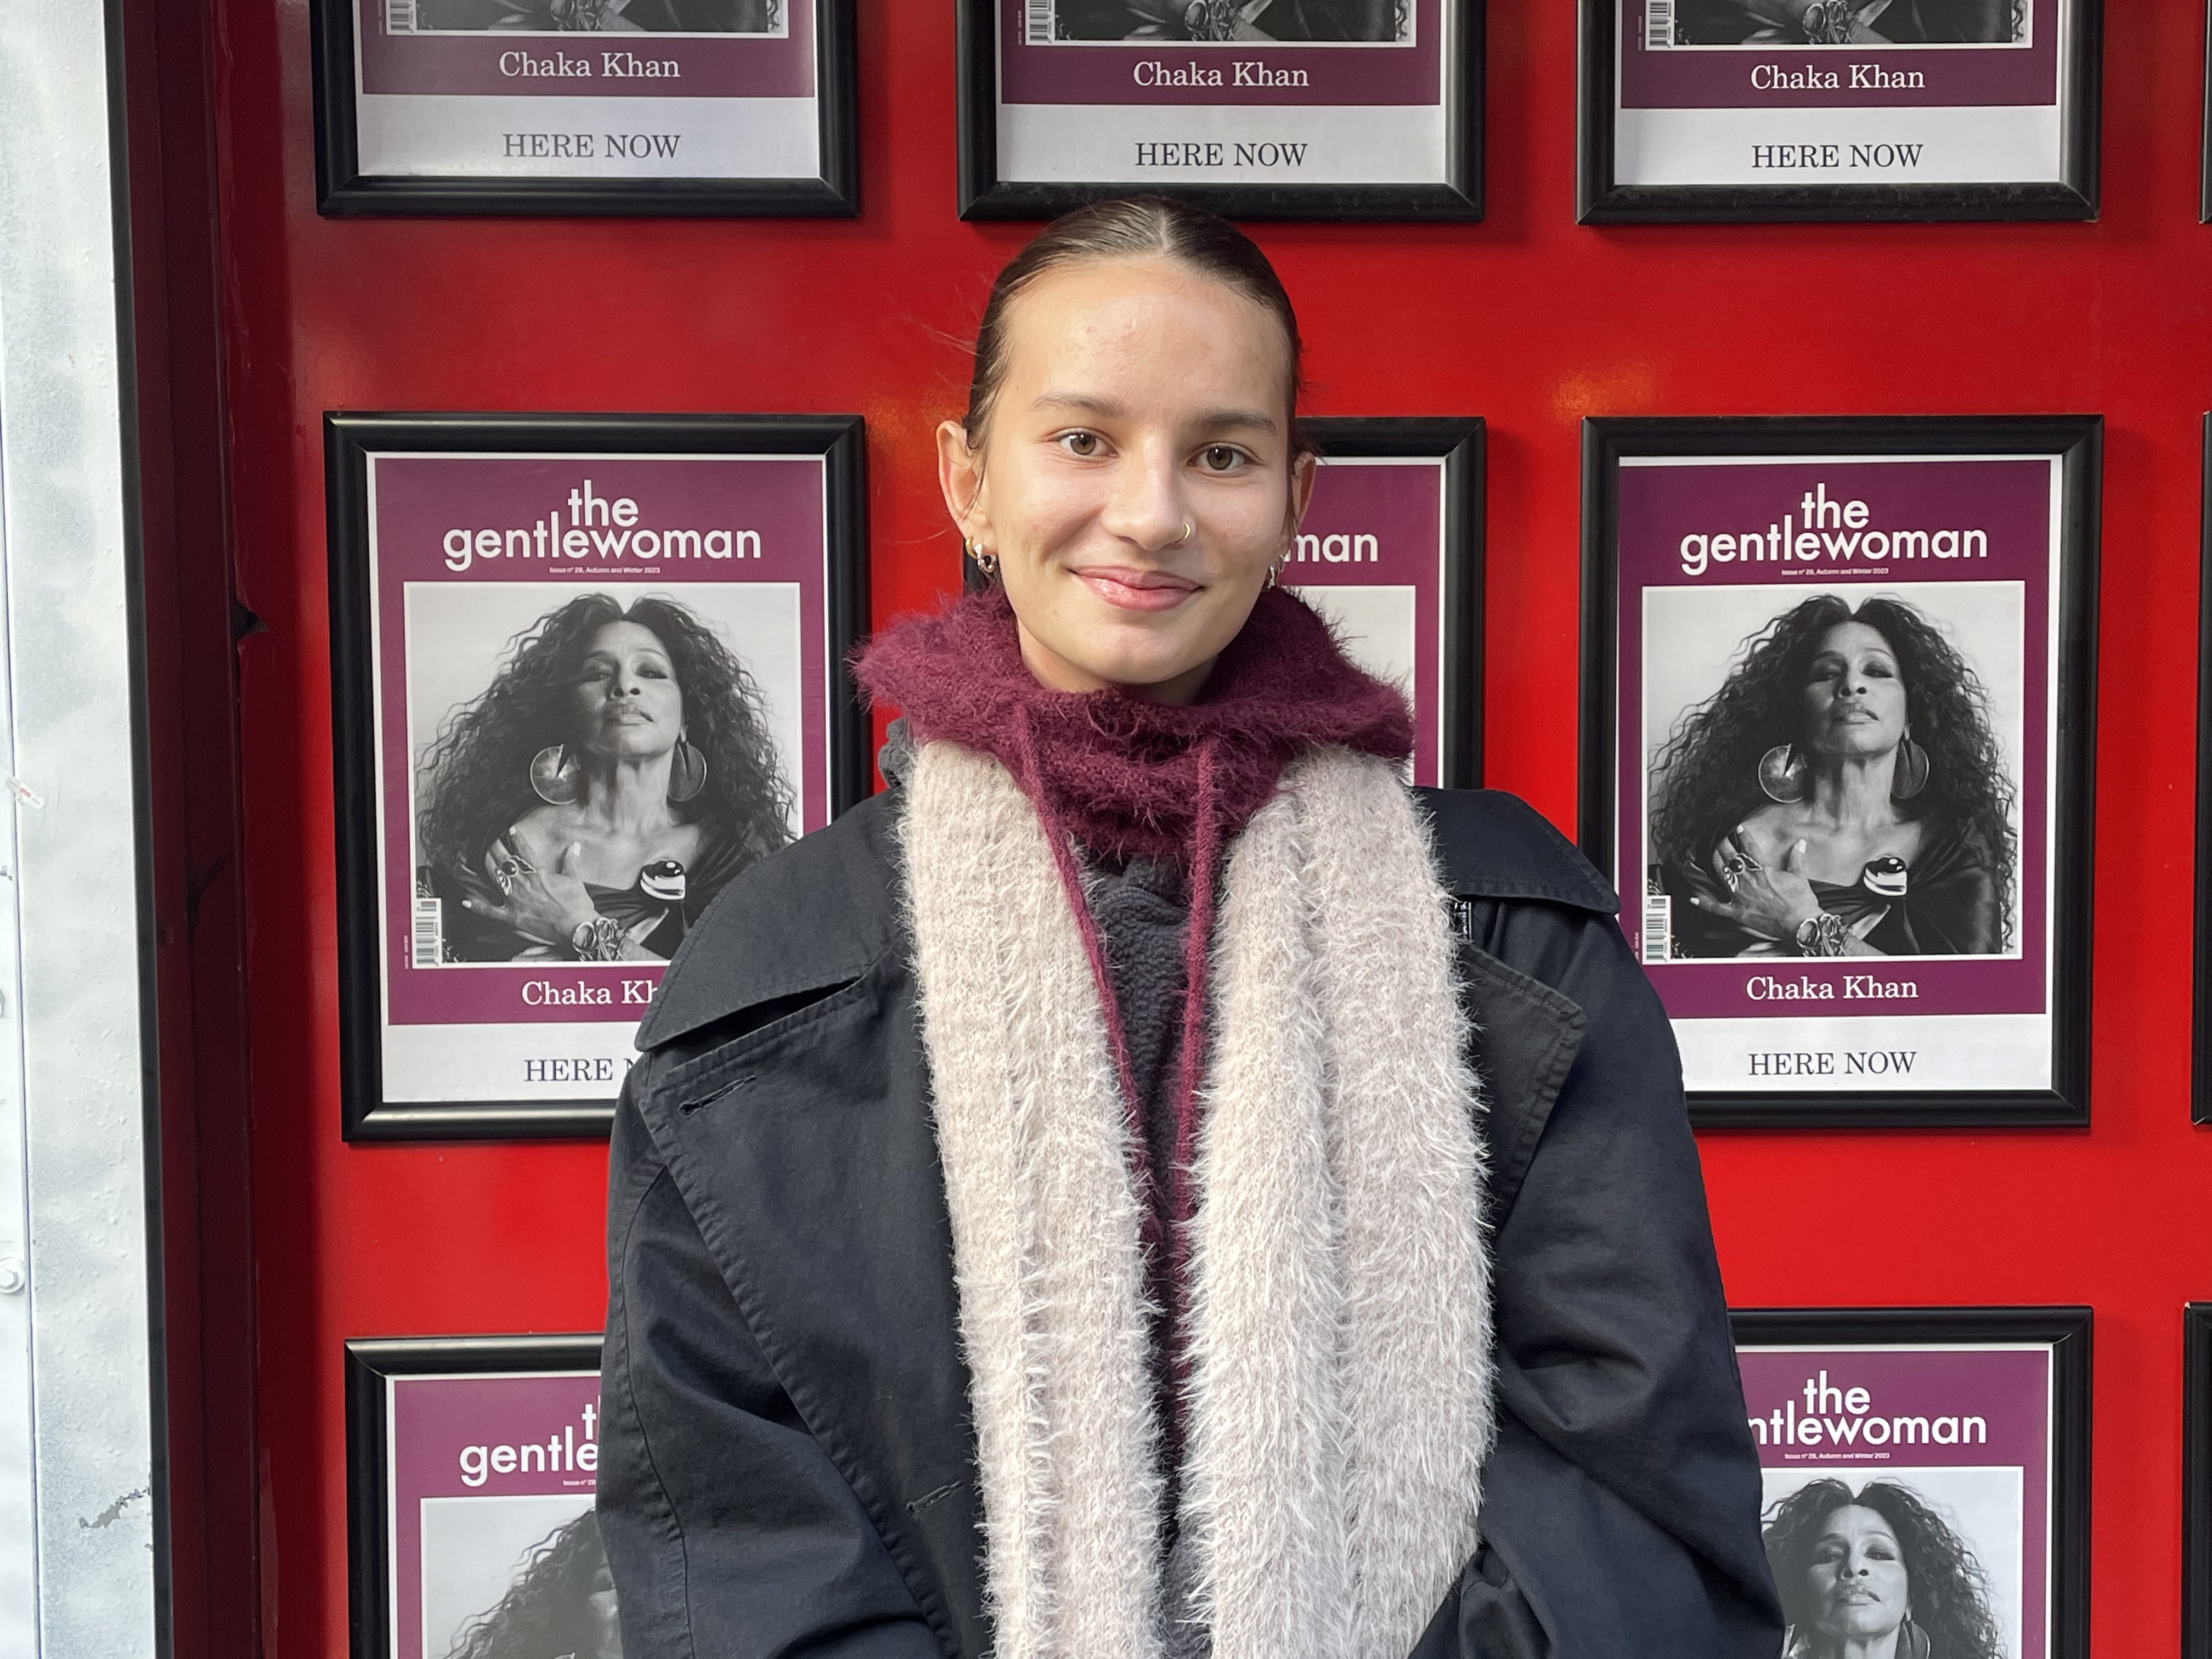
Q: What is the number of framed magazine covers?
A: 8